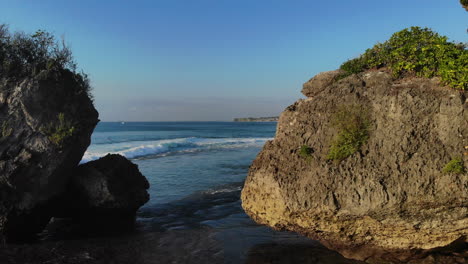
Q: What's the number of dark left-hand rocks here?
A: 2